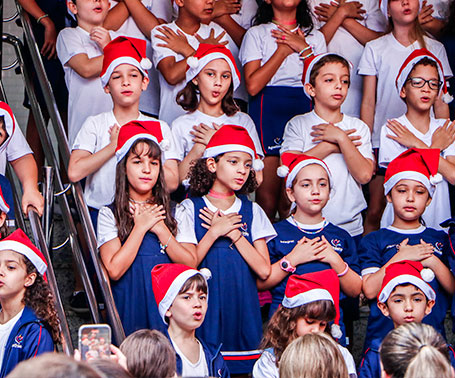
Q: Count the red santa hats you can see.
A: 14